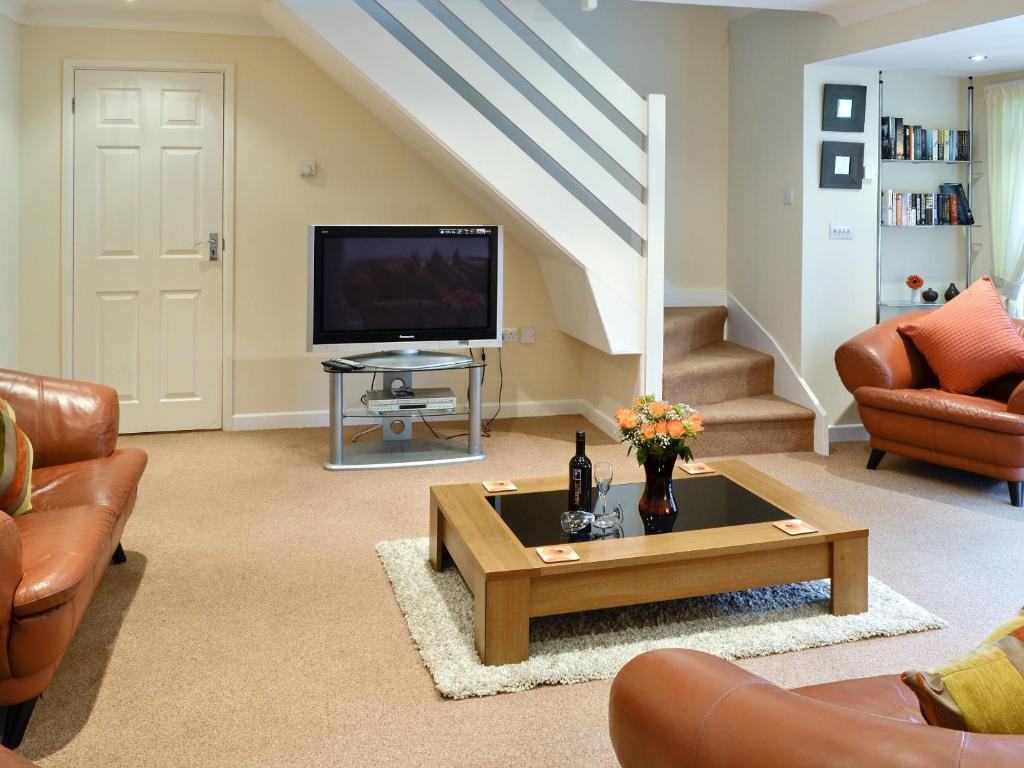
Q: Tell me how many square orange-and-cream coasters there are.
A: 4